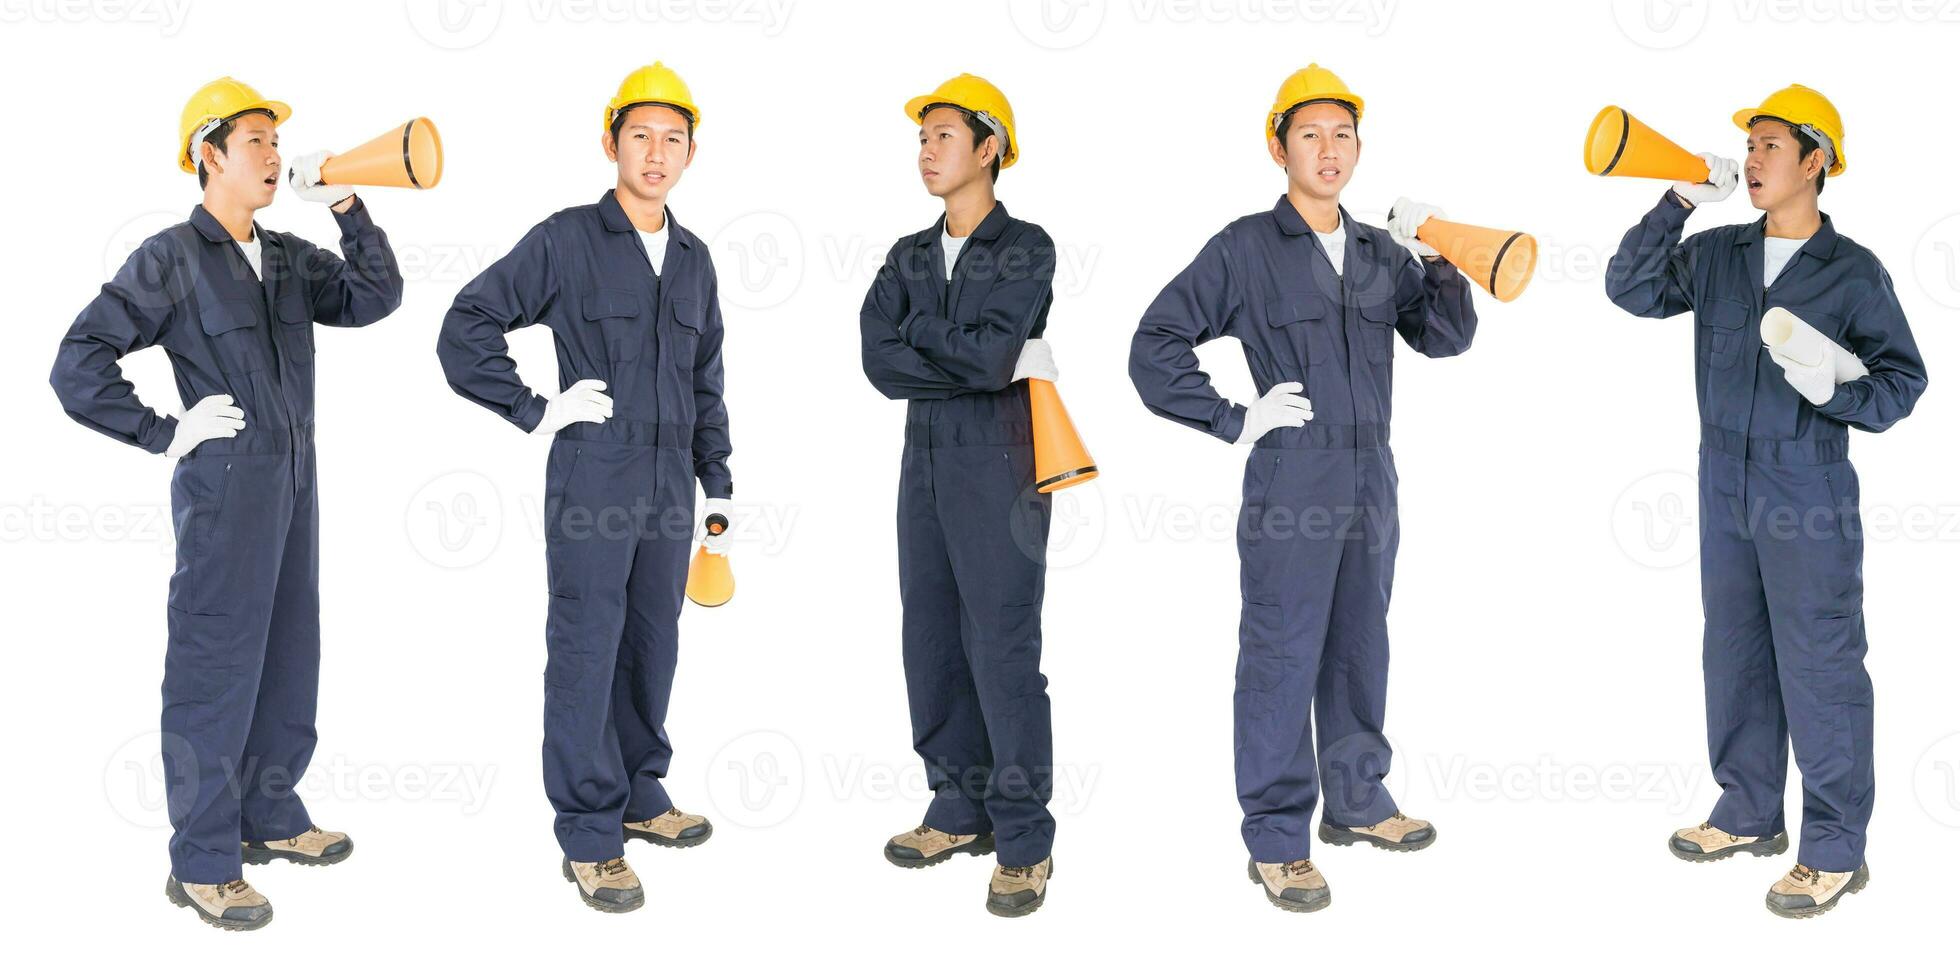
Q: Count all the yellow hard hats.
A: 5